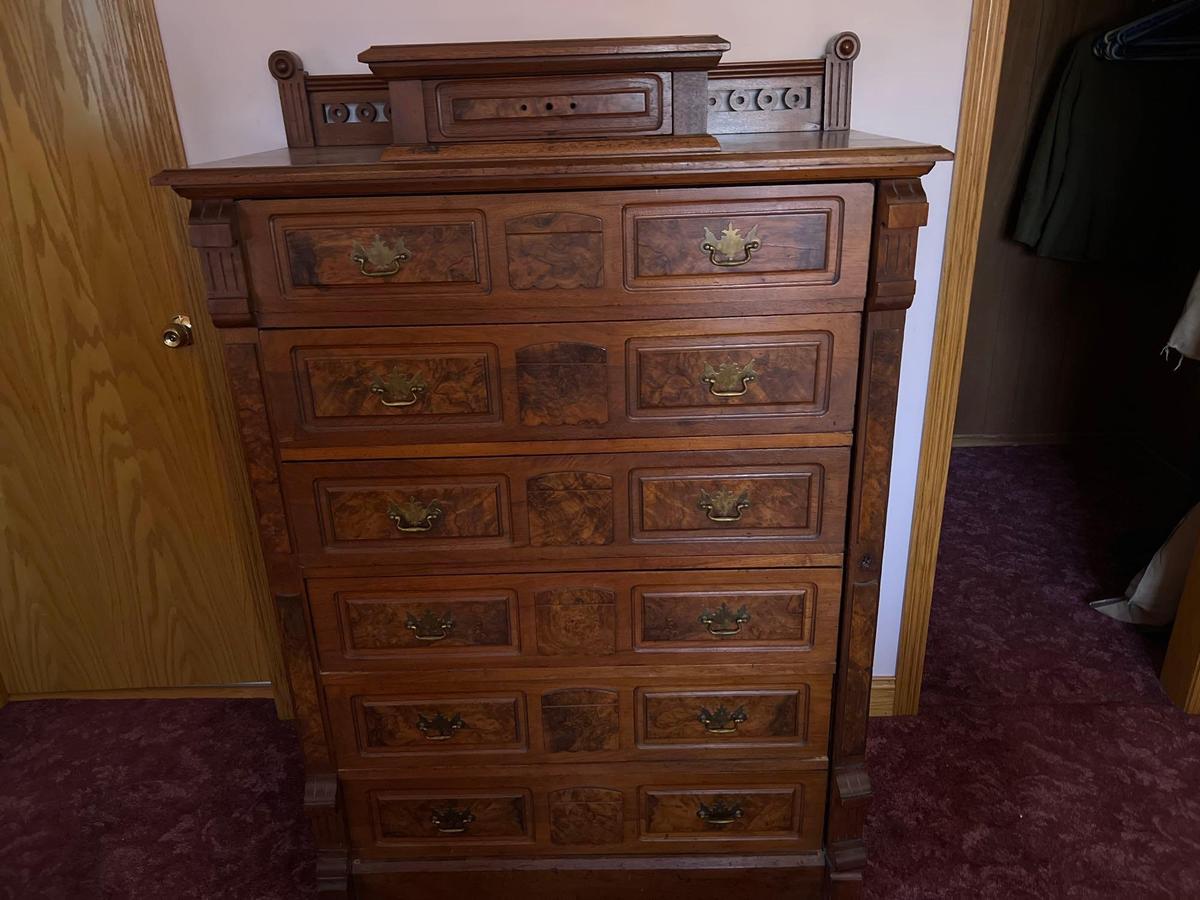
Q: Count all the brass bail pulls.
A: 12